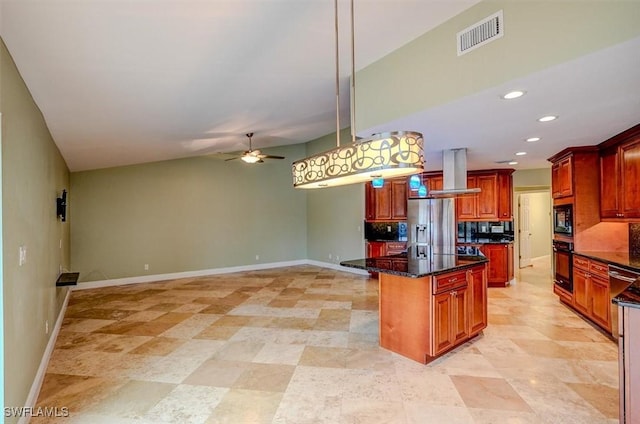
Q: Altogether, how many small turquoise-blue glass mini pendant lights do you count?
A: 3